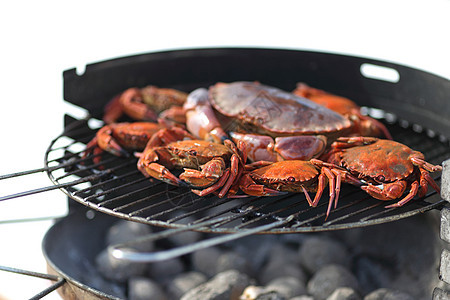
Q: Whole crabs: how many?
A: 7